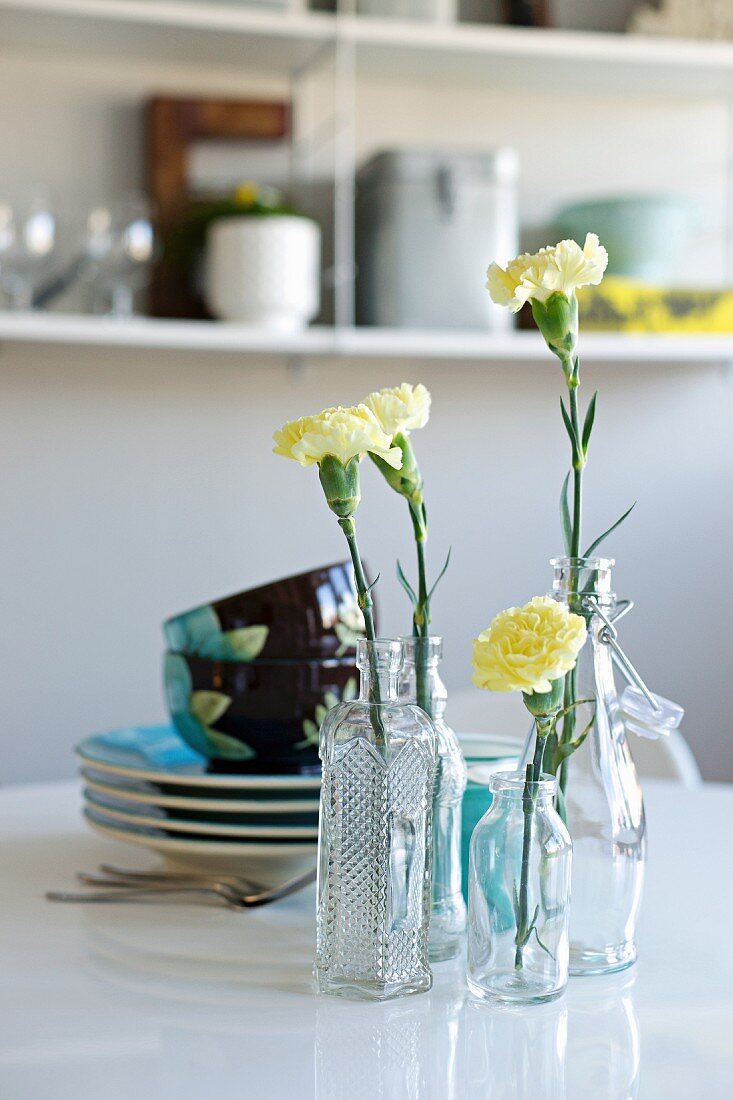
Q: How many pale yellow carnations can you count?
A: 4